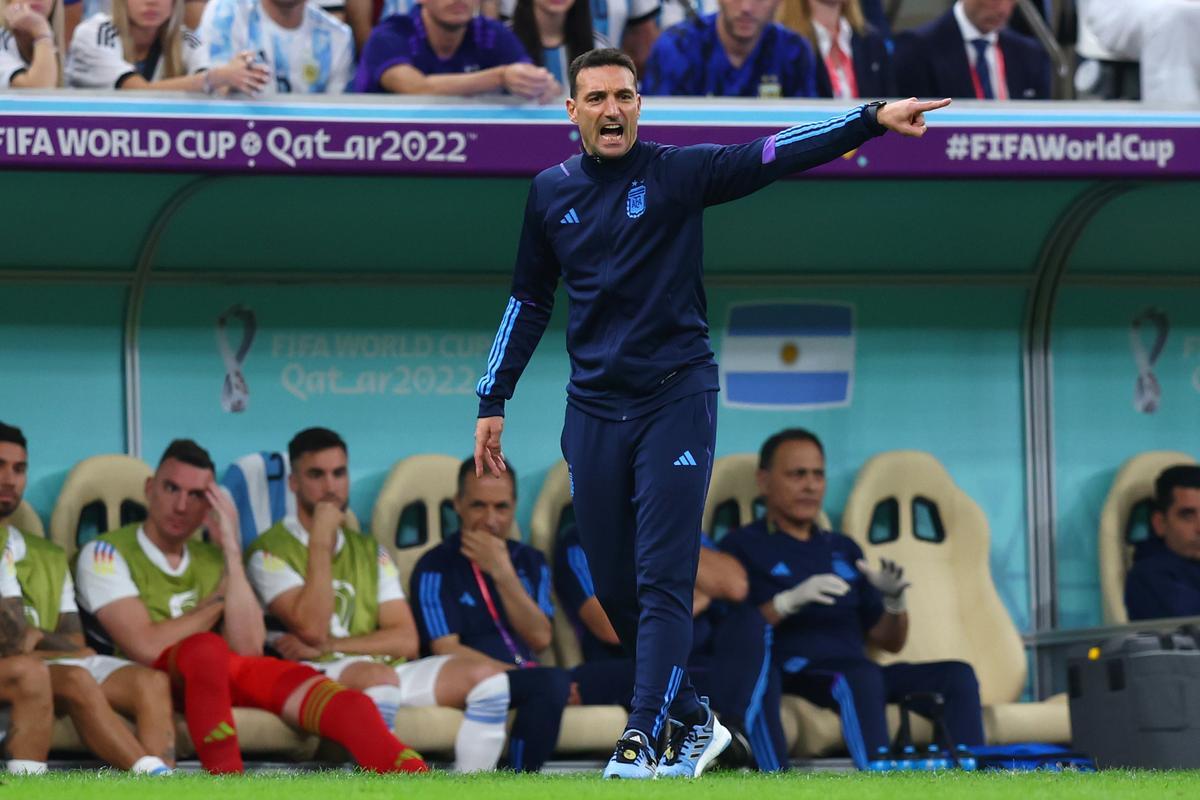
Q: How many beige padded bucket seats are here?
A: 8